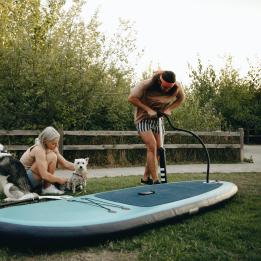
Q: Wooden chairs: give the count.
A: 0